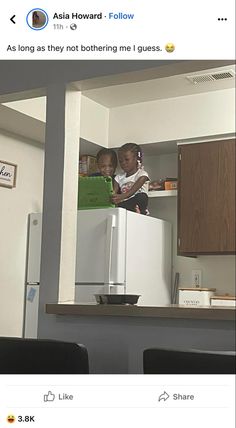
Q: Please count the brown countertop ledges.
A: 1